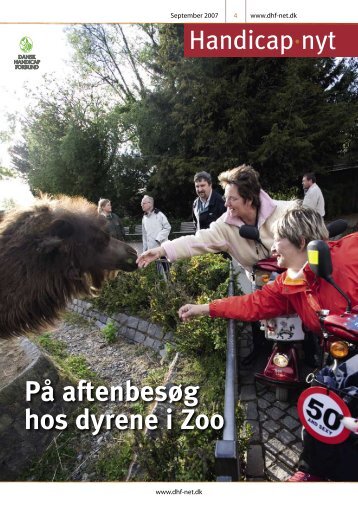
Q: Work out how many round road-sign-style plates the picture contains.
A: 1